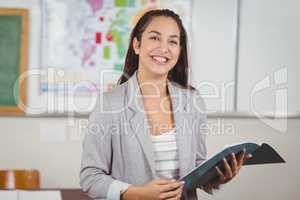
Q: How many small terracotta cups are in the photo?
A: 0